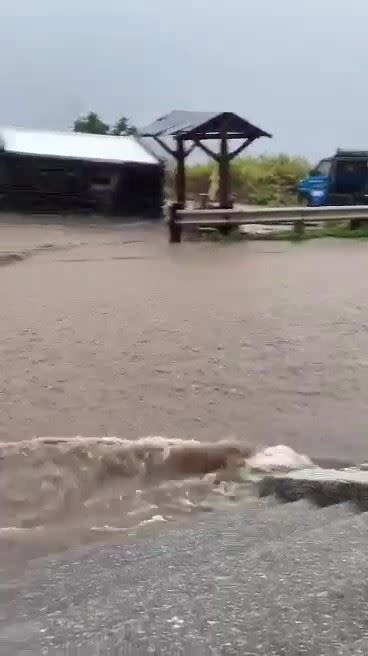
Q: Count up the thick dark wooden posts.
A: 2